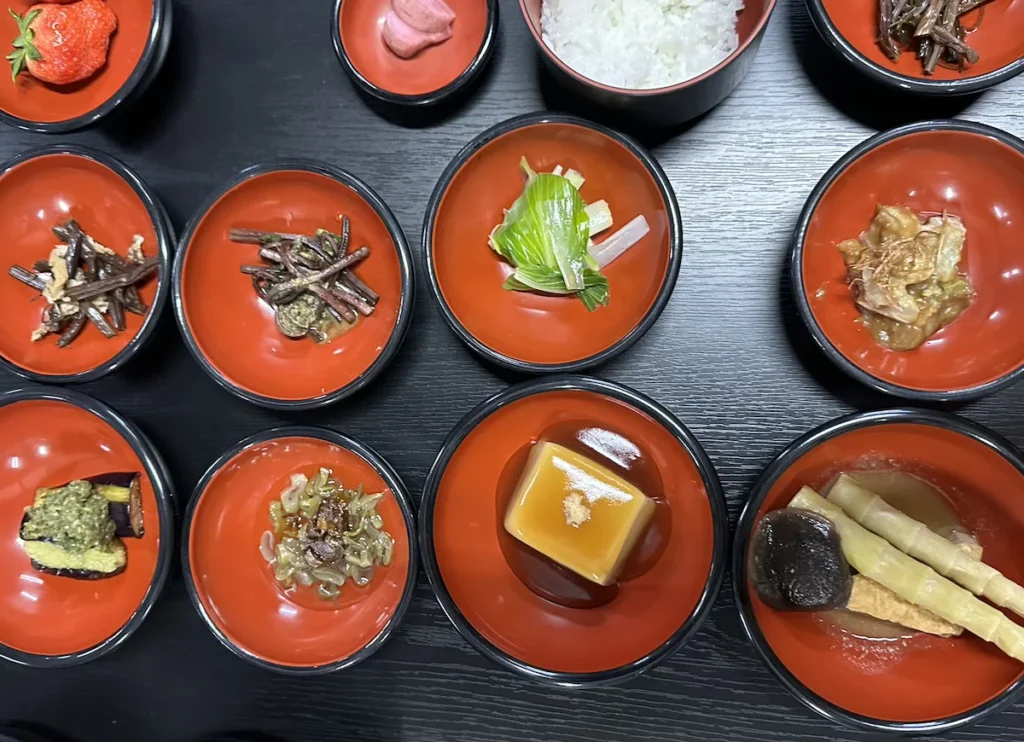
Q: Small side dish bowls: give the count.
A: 11